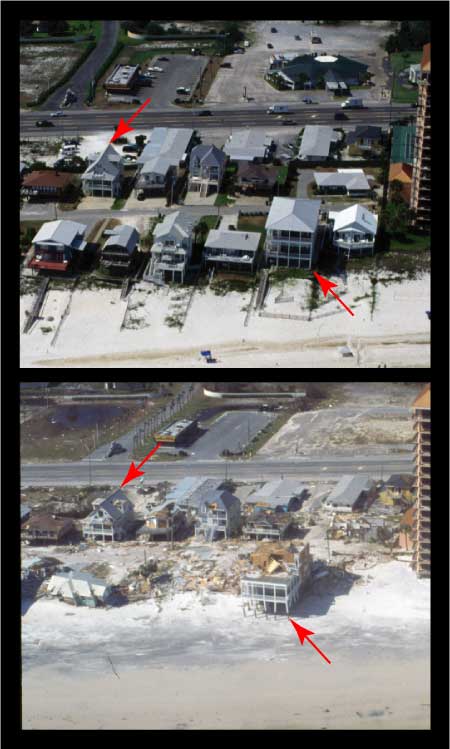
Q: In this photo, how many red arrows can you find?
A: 4